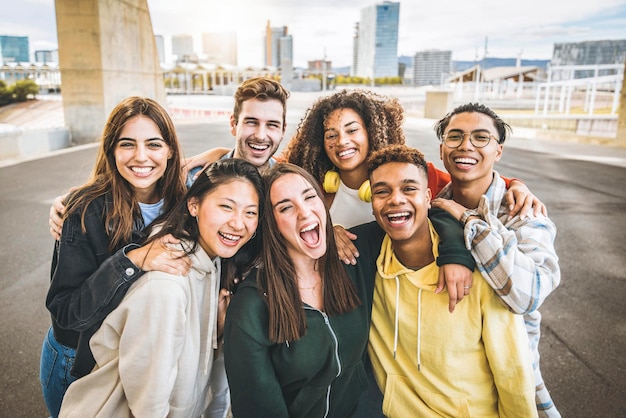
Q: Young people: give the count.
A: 7